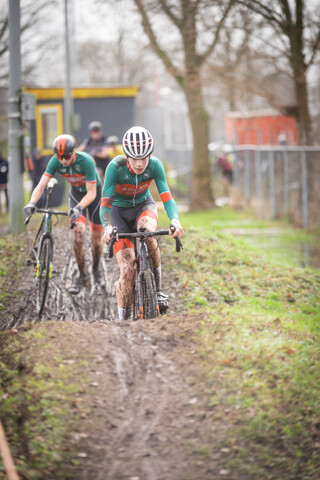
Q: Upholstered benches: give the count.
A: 0